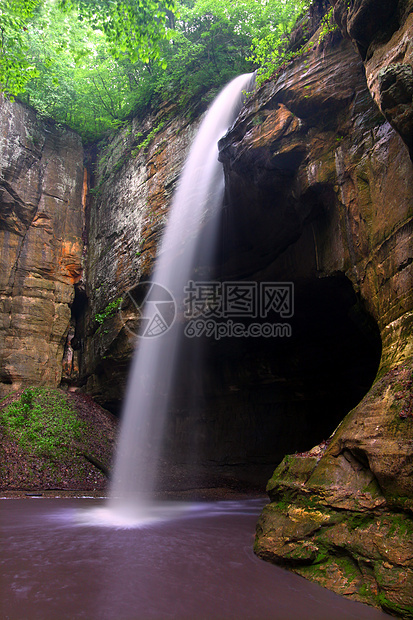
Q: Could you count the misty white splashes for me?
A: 1